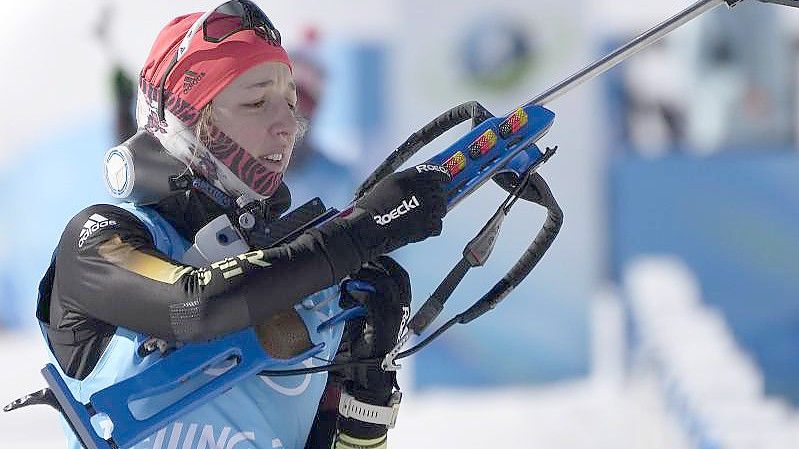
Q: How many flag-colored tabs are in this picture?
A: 3